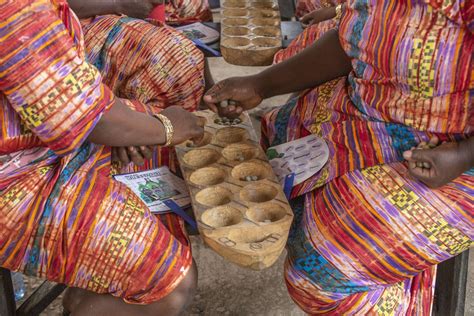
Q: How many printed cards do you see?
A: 3